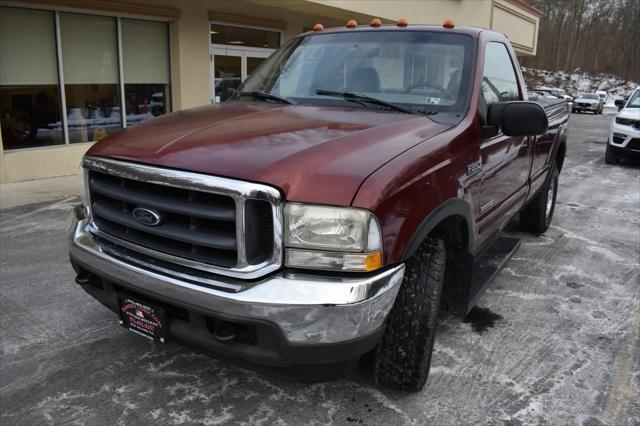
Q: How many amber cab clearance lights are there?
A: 5